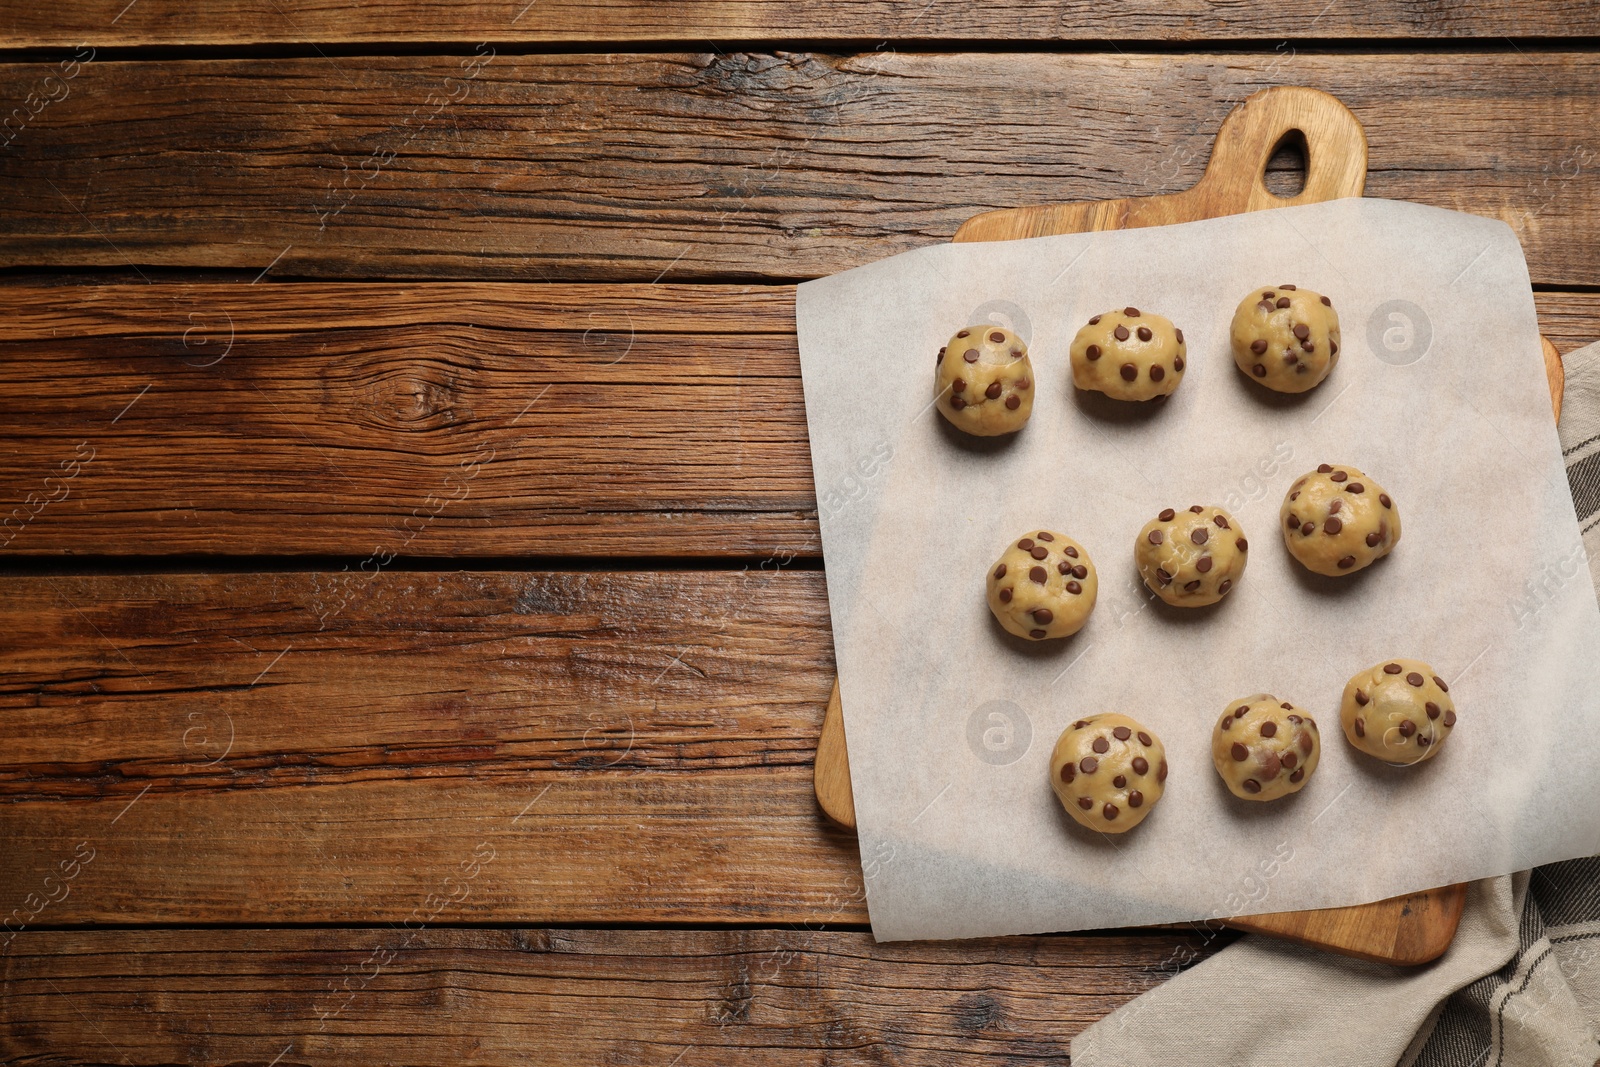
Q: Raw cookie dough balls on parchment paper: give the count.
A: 9